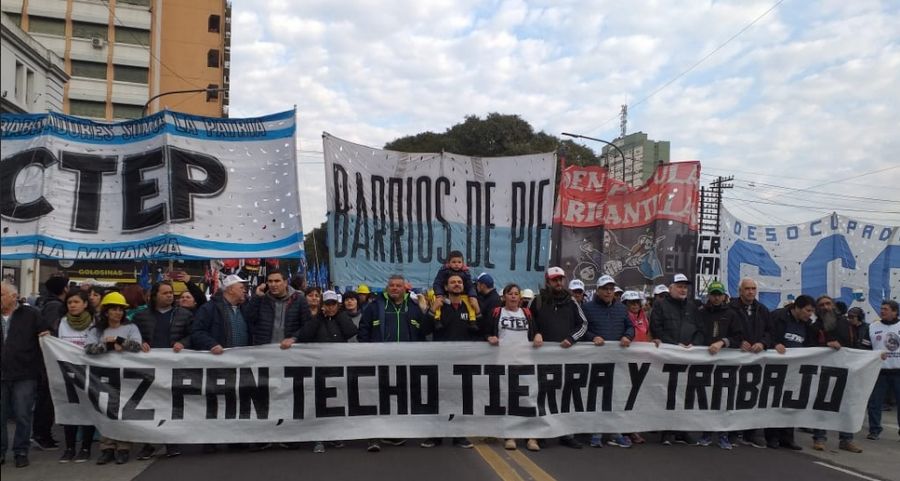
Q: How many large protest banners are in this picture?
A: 5